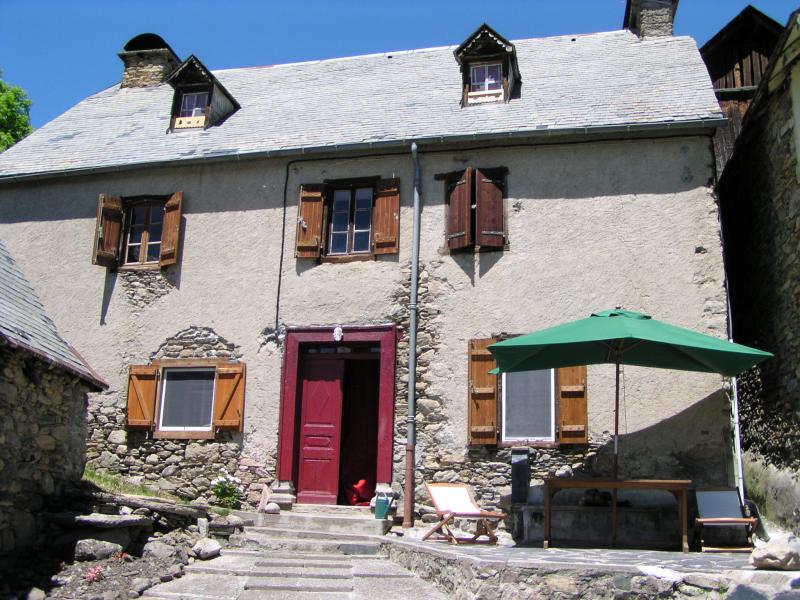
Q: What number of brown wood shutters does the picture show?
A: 10